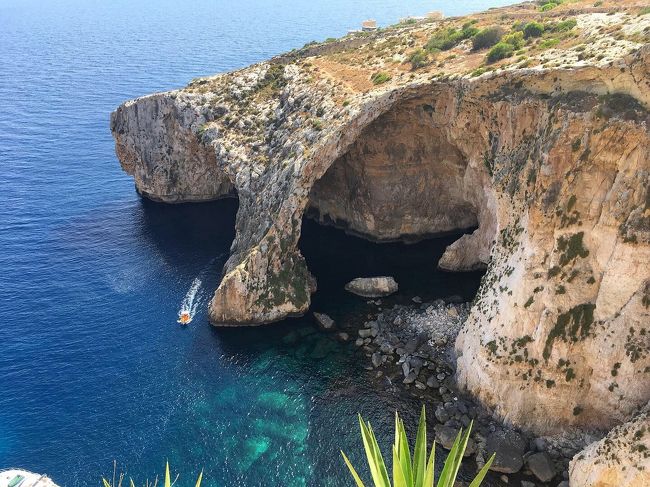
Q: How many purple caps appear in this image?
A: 0